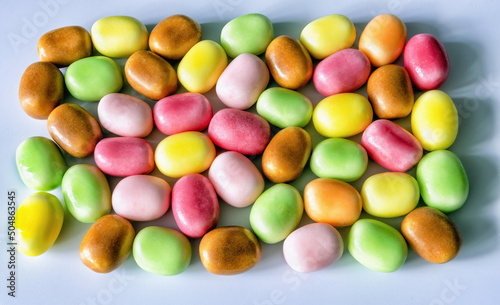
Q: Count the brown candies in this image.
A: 11